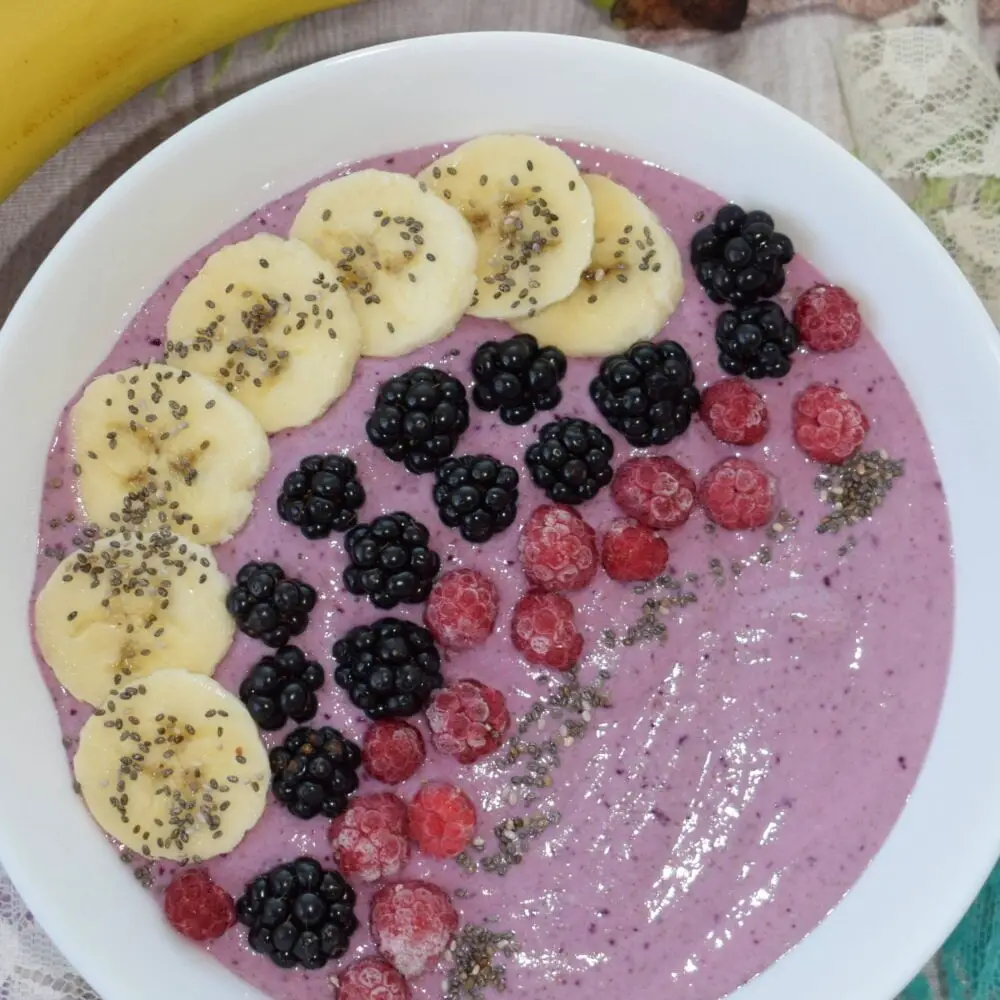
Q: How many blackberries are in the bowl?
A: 14